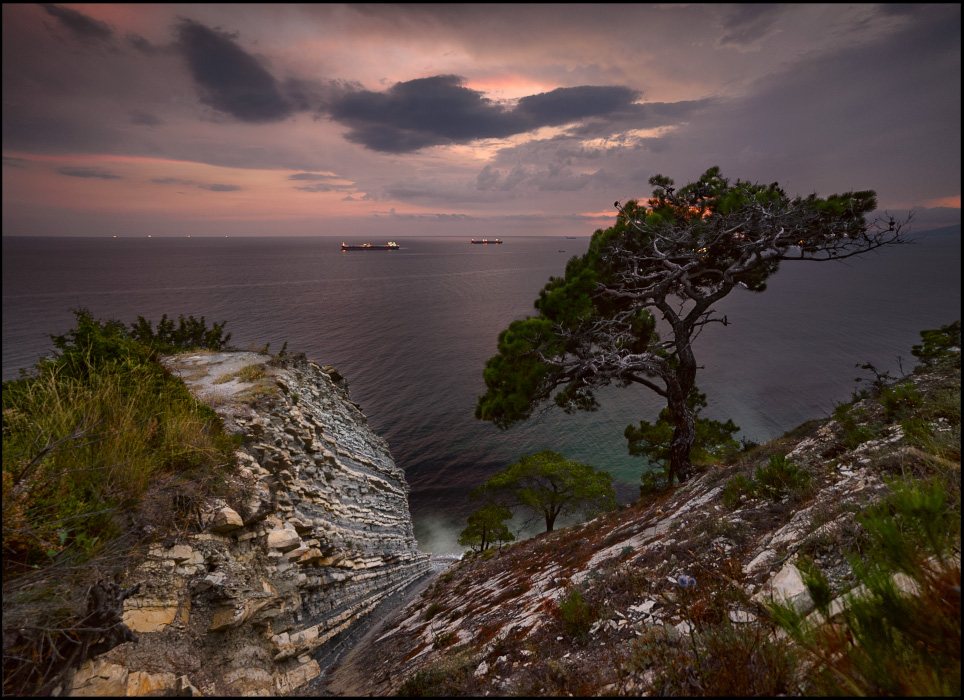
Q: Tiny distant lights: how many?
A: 4